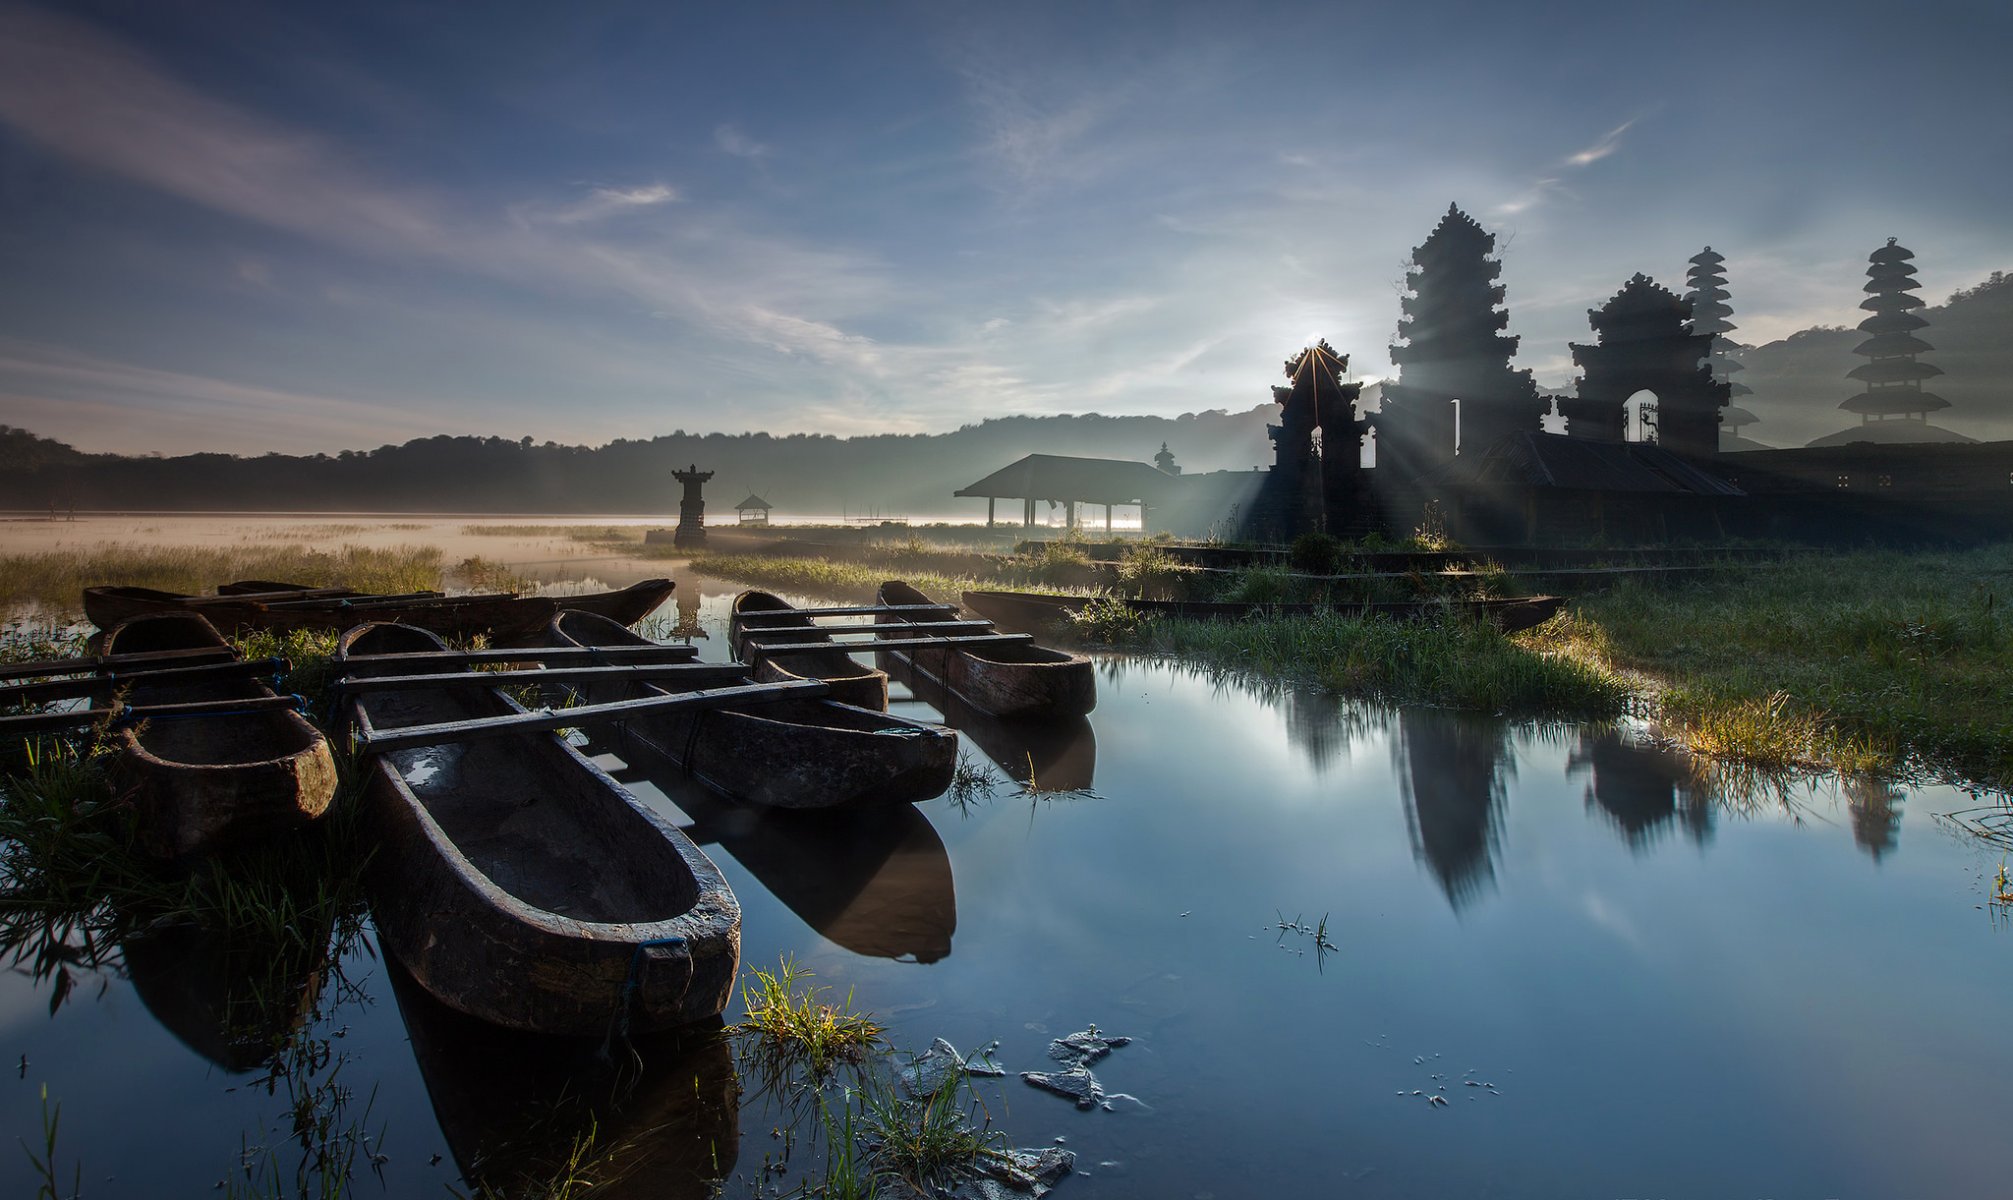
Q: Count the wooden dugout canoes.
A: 8